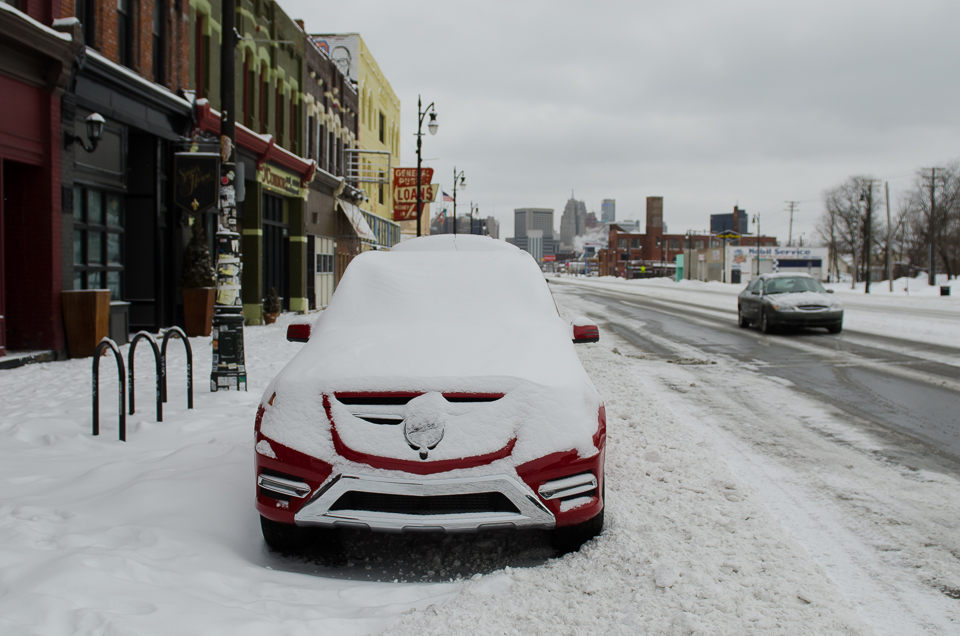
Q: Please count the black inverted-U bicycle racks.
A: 3